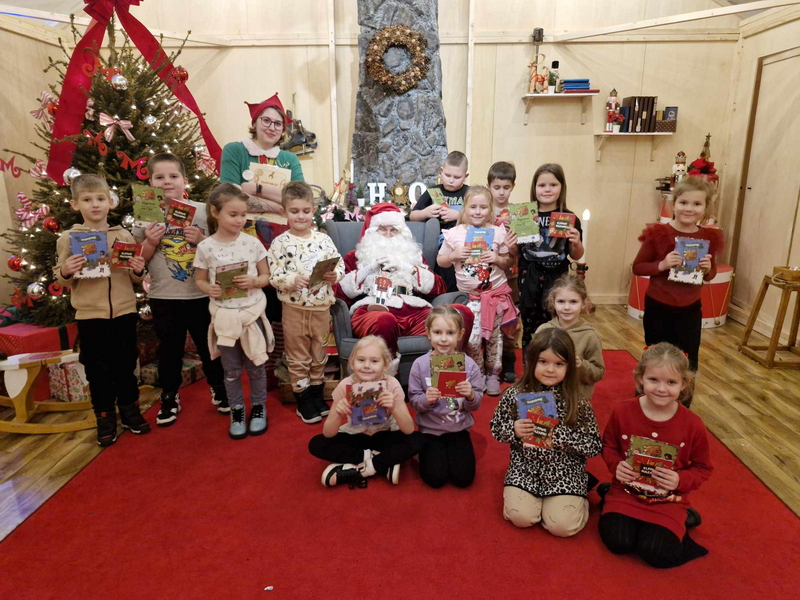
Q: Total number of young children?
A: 14